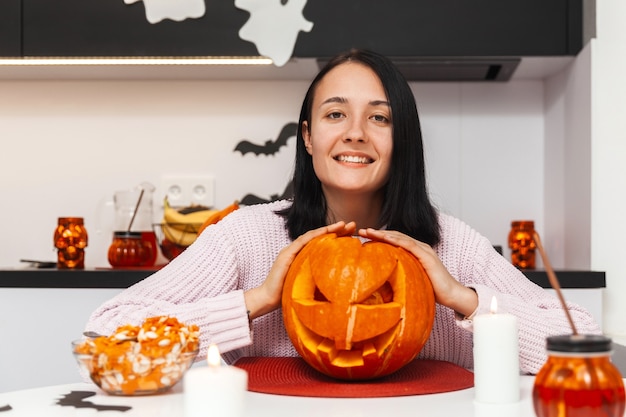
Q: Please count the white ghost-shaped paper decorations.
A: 2